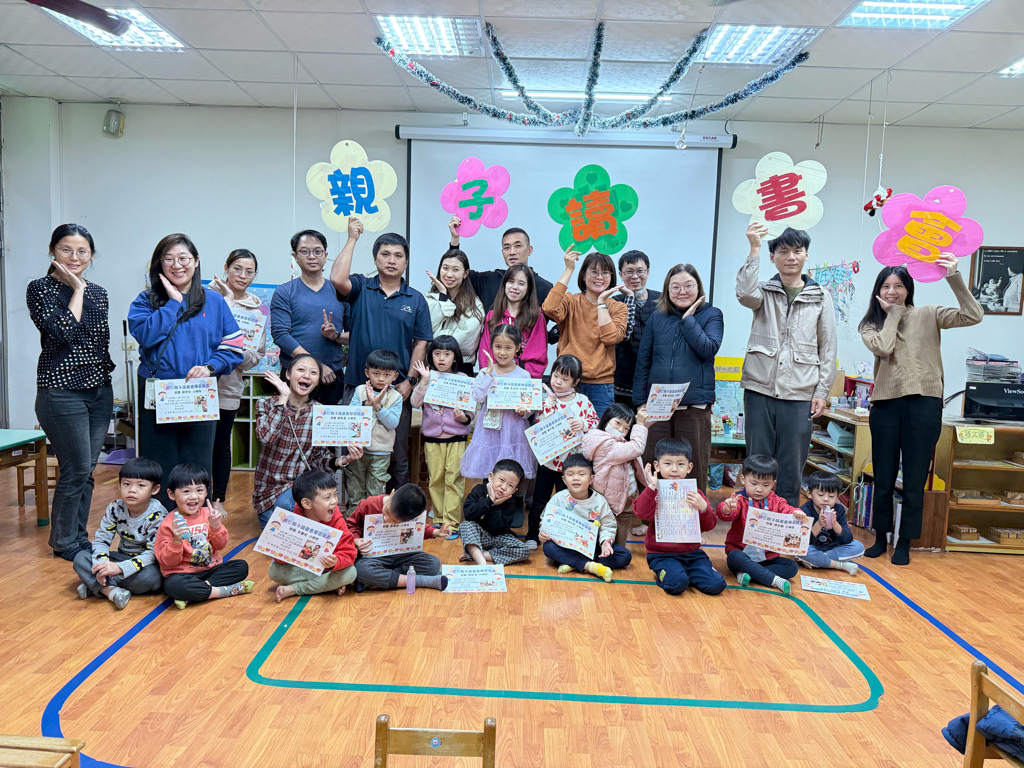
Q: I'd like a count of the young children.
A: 14